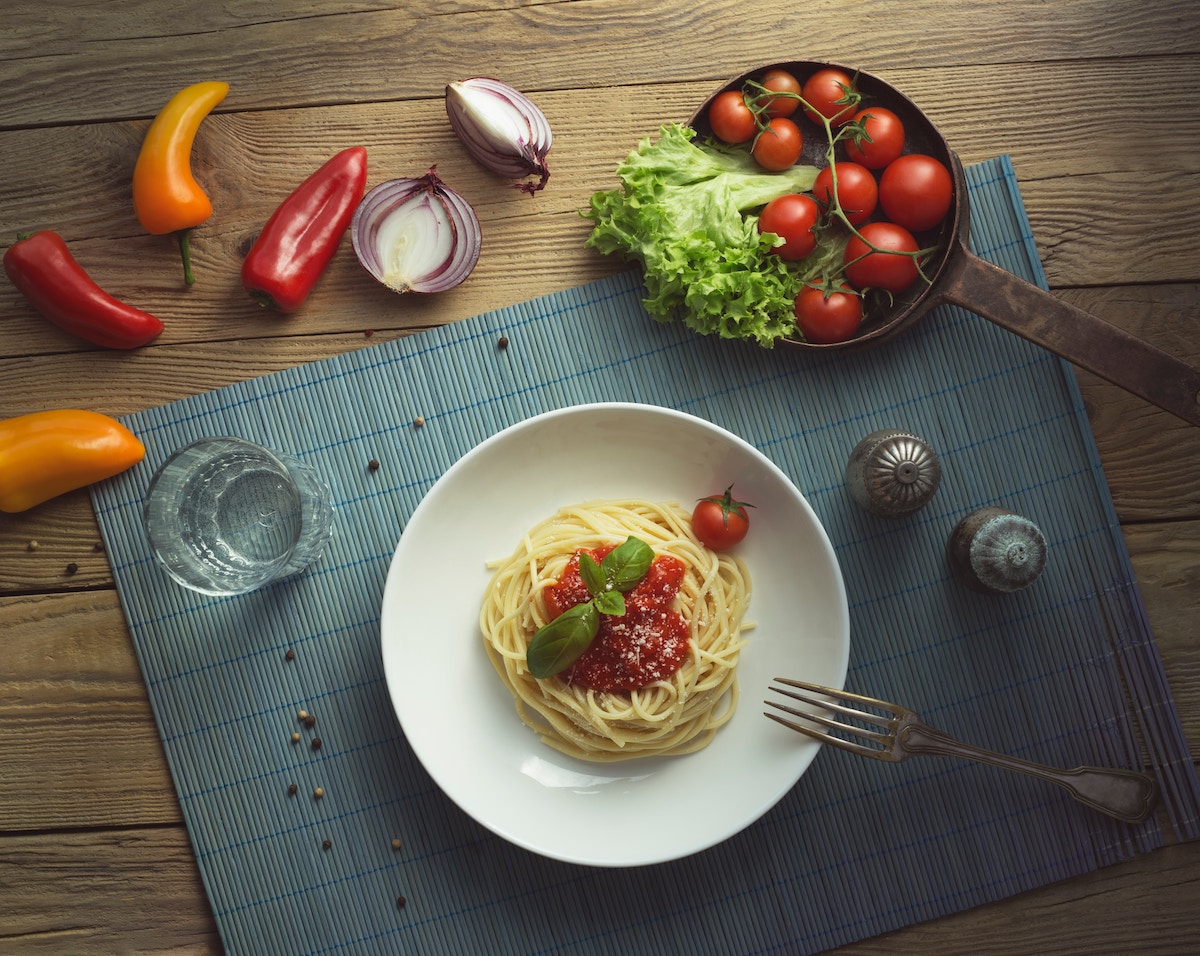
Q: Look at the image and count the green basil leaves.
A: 4